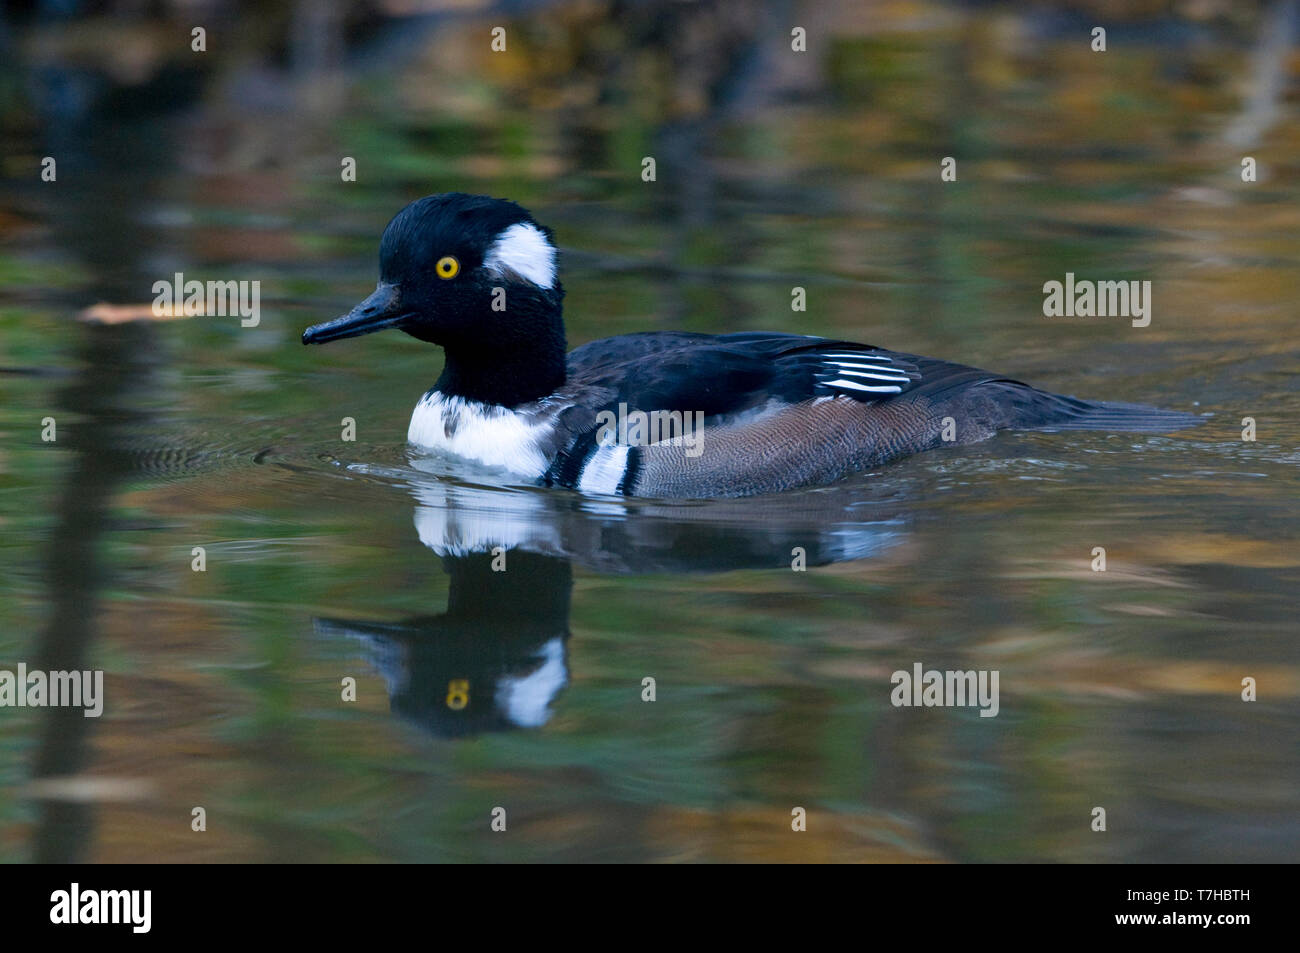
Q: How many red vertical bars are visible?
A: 0